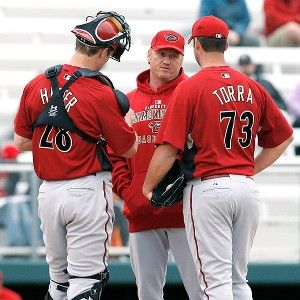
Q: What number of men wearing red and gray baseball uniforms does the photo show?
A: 3